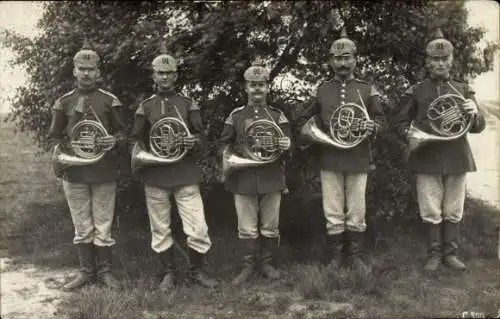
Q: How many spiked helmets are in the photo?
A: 5